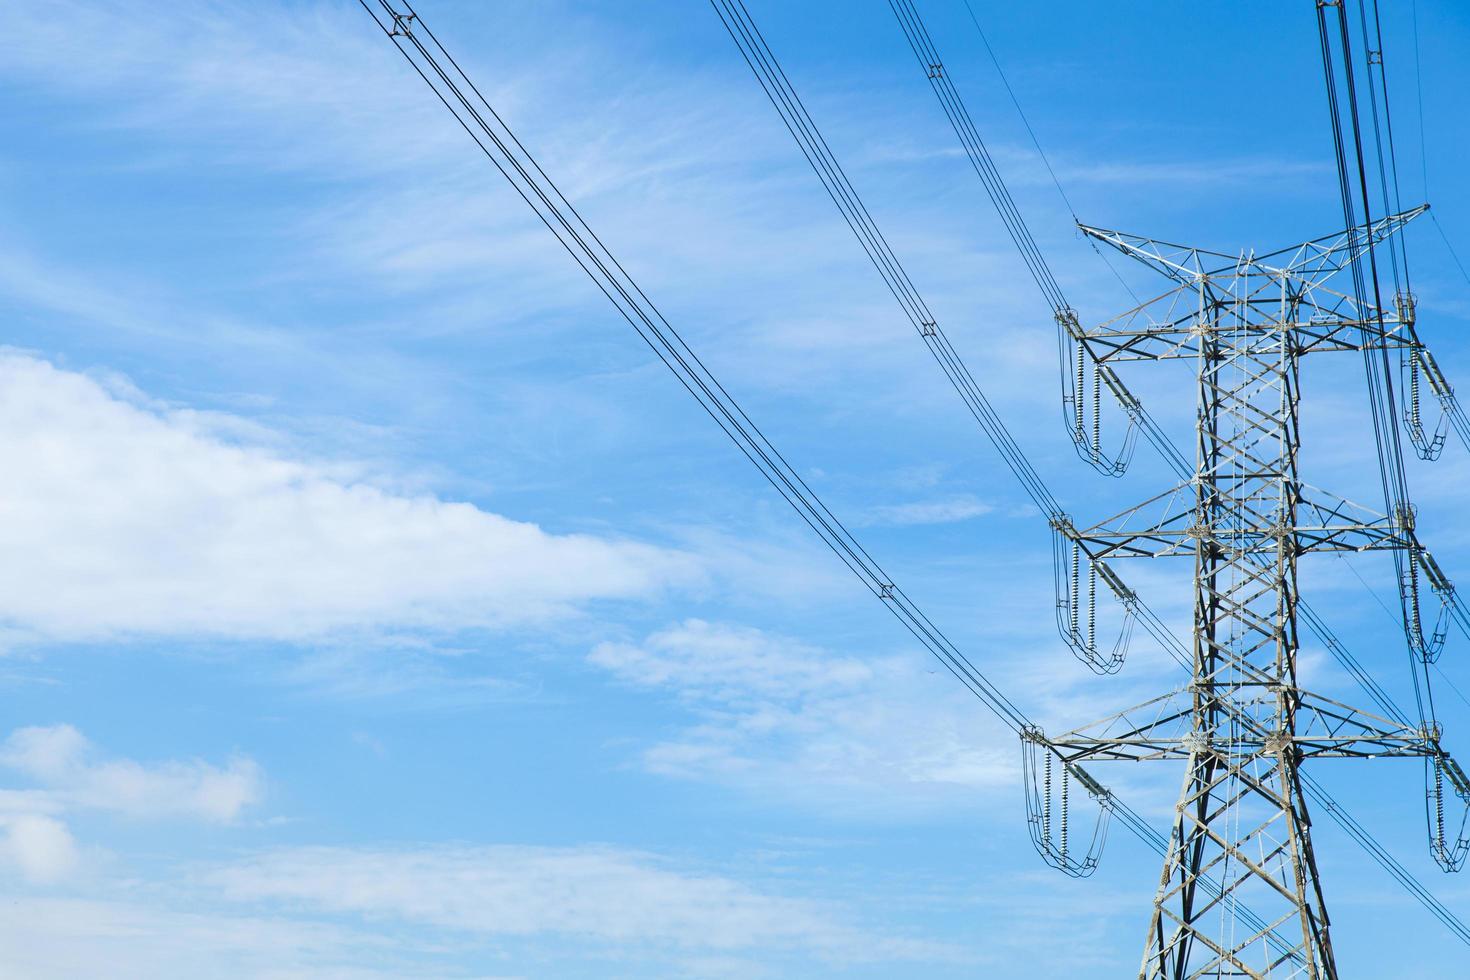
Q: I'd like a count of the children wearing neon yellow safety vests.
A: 0